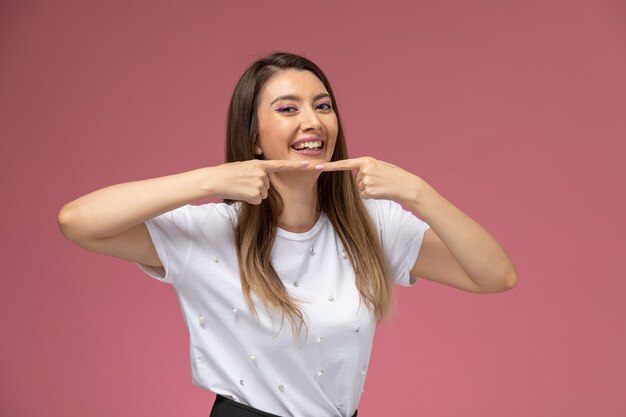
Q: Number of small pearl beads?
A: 15